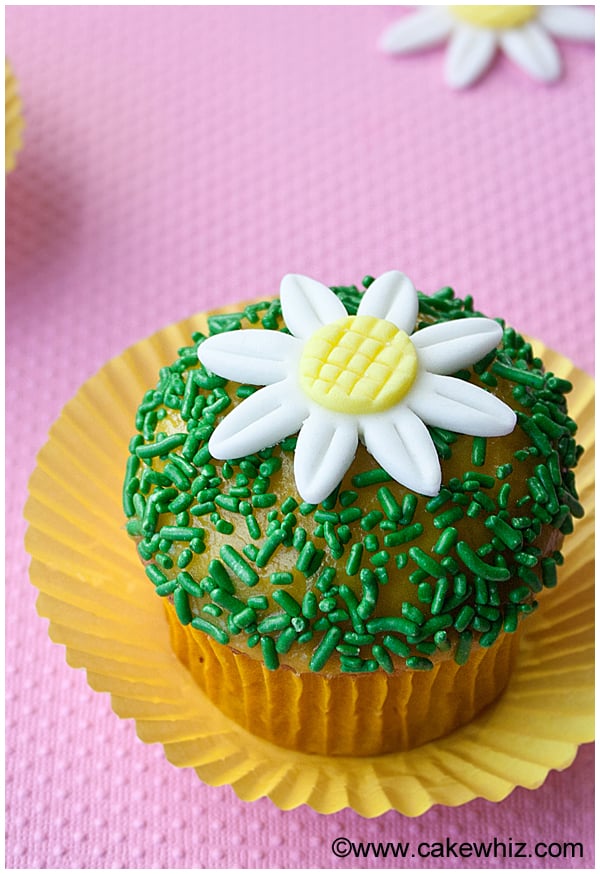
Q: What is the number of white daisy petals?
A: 12